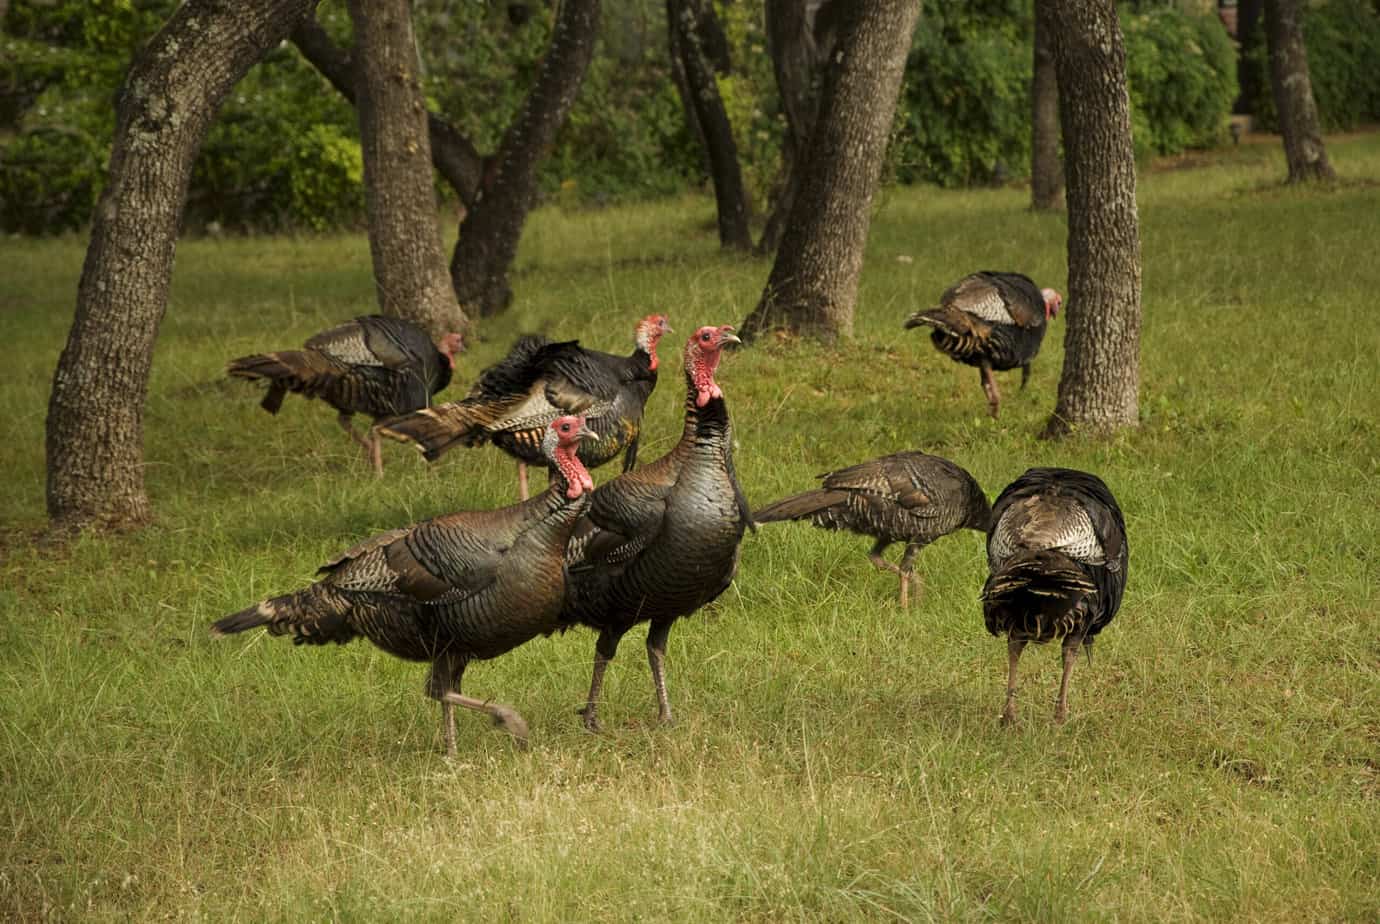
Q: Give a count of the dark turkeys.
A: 7